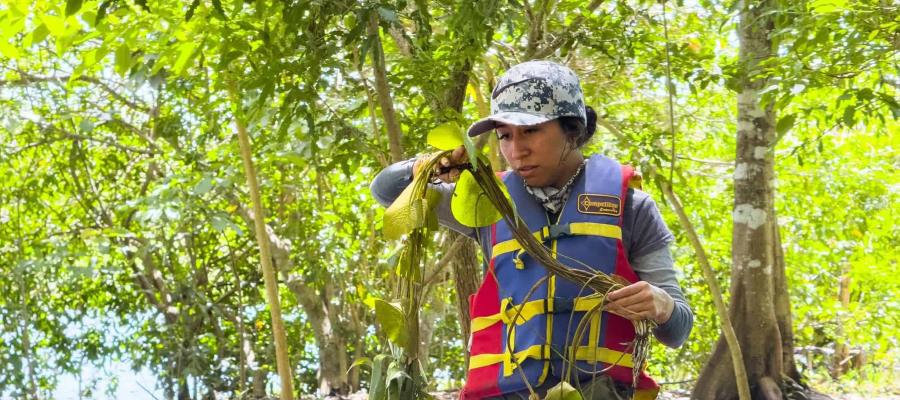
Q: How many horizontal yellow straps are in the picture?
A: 3